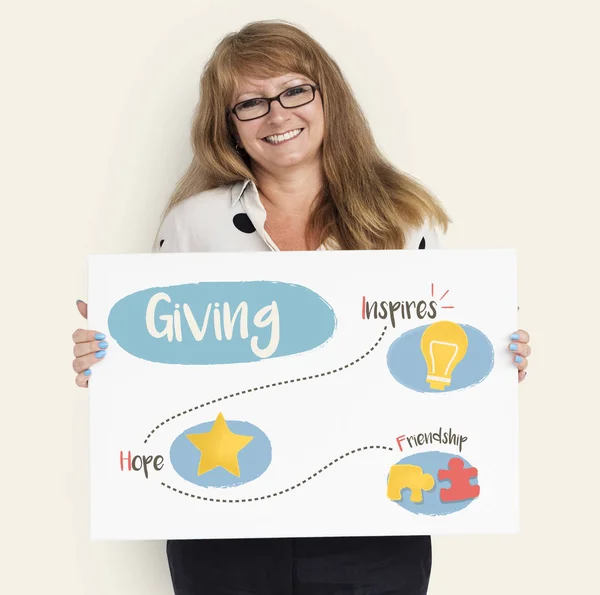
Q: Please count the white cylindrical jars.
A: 0